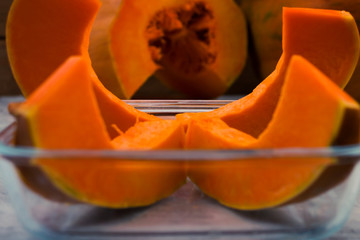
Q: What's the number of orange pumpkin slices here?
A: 4